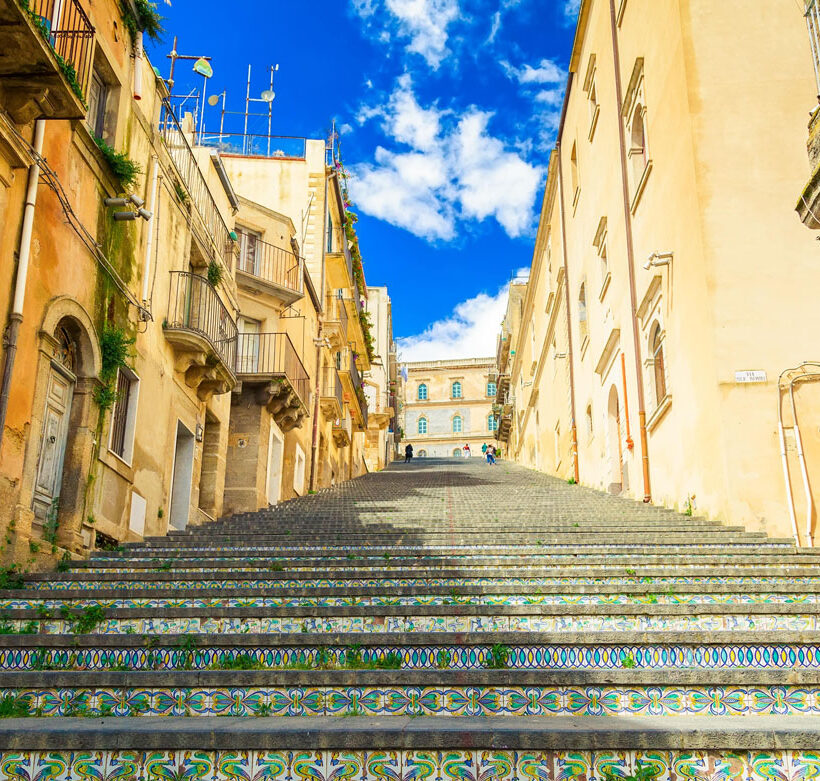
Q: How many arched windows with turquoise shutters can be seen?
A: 6